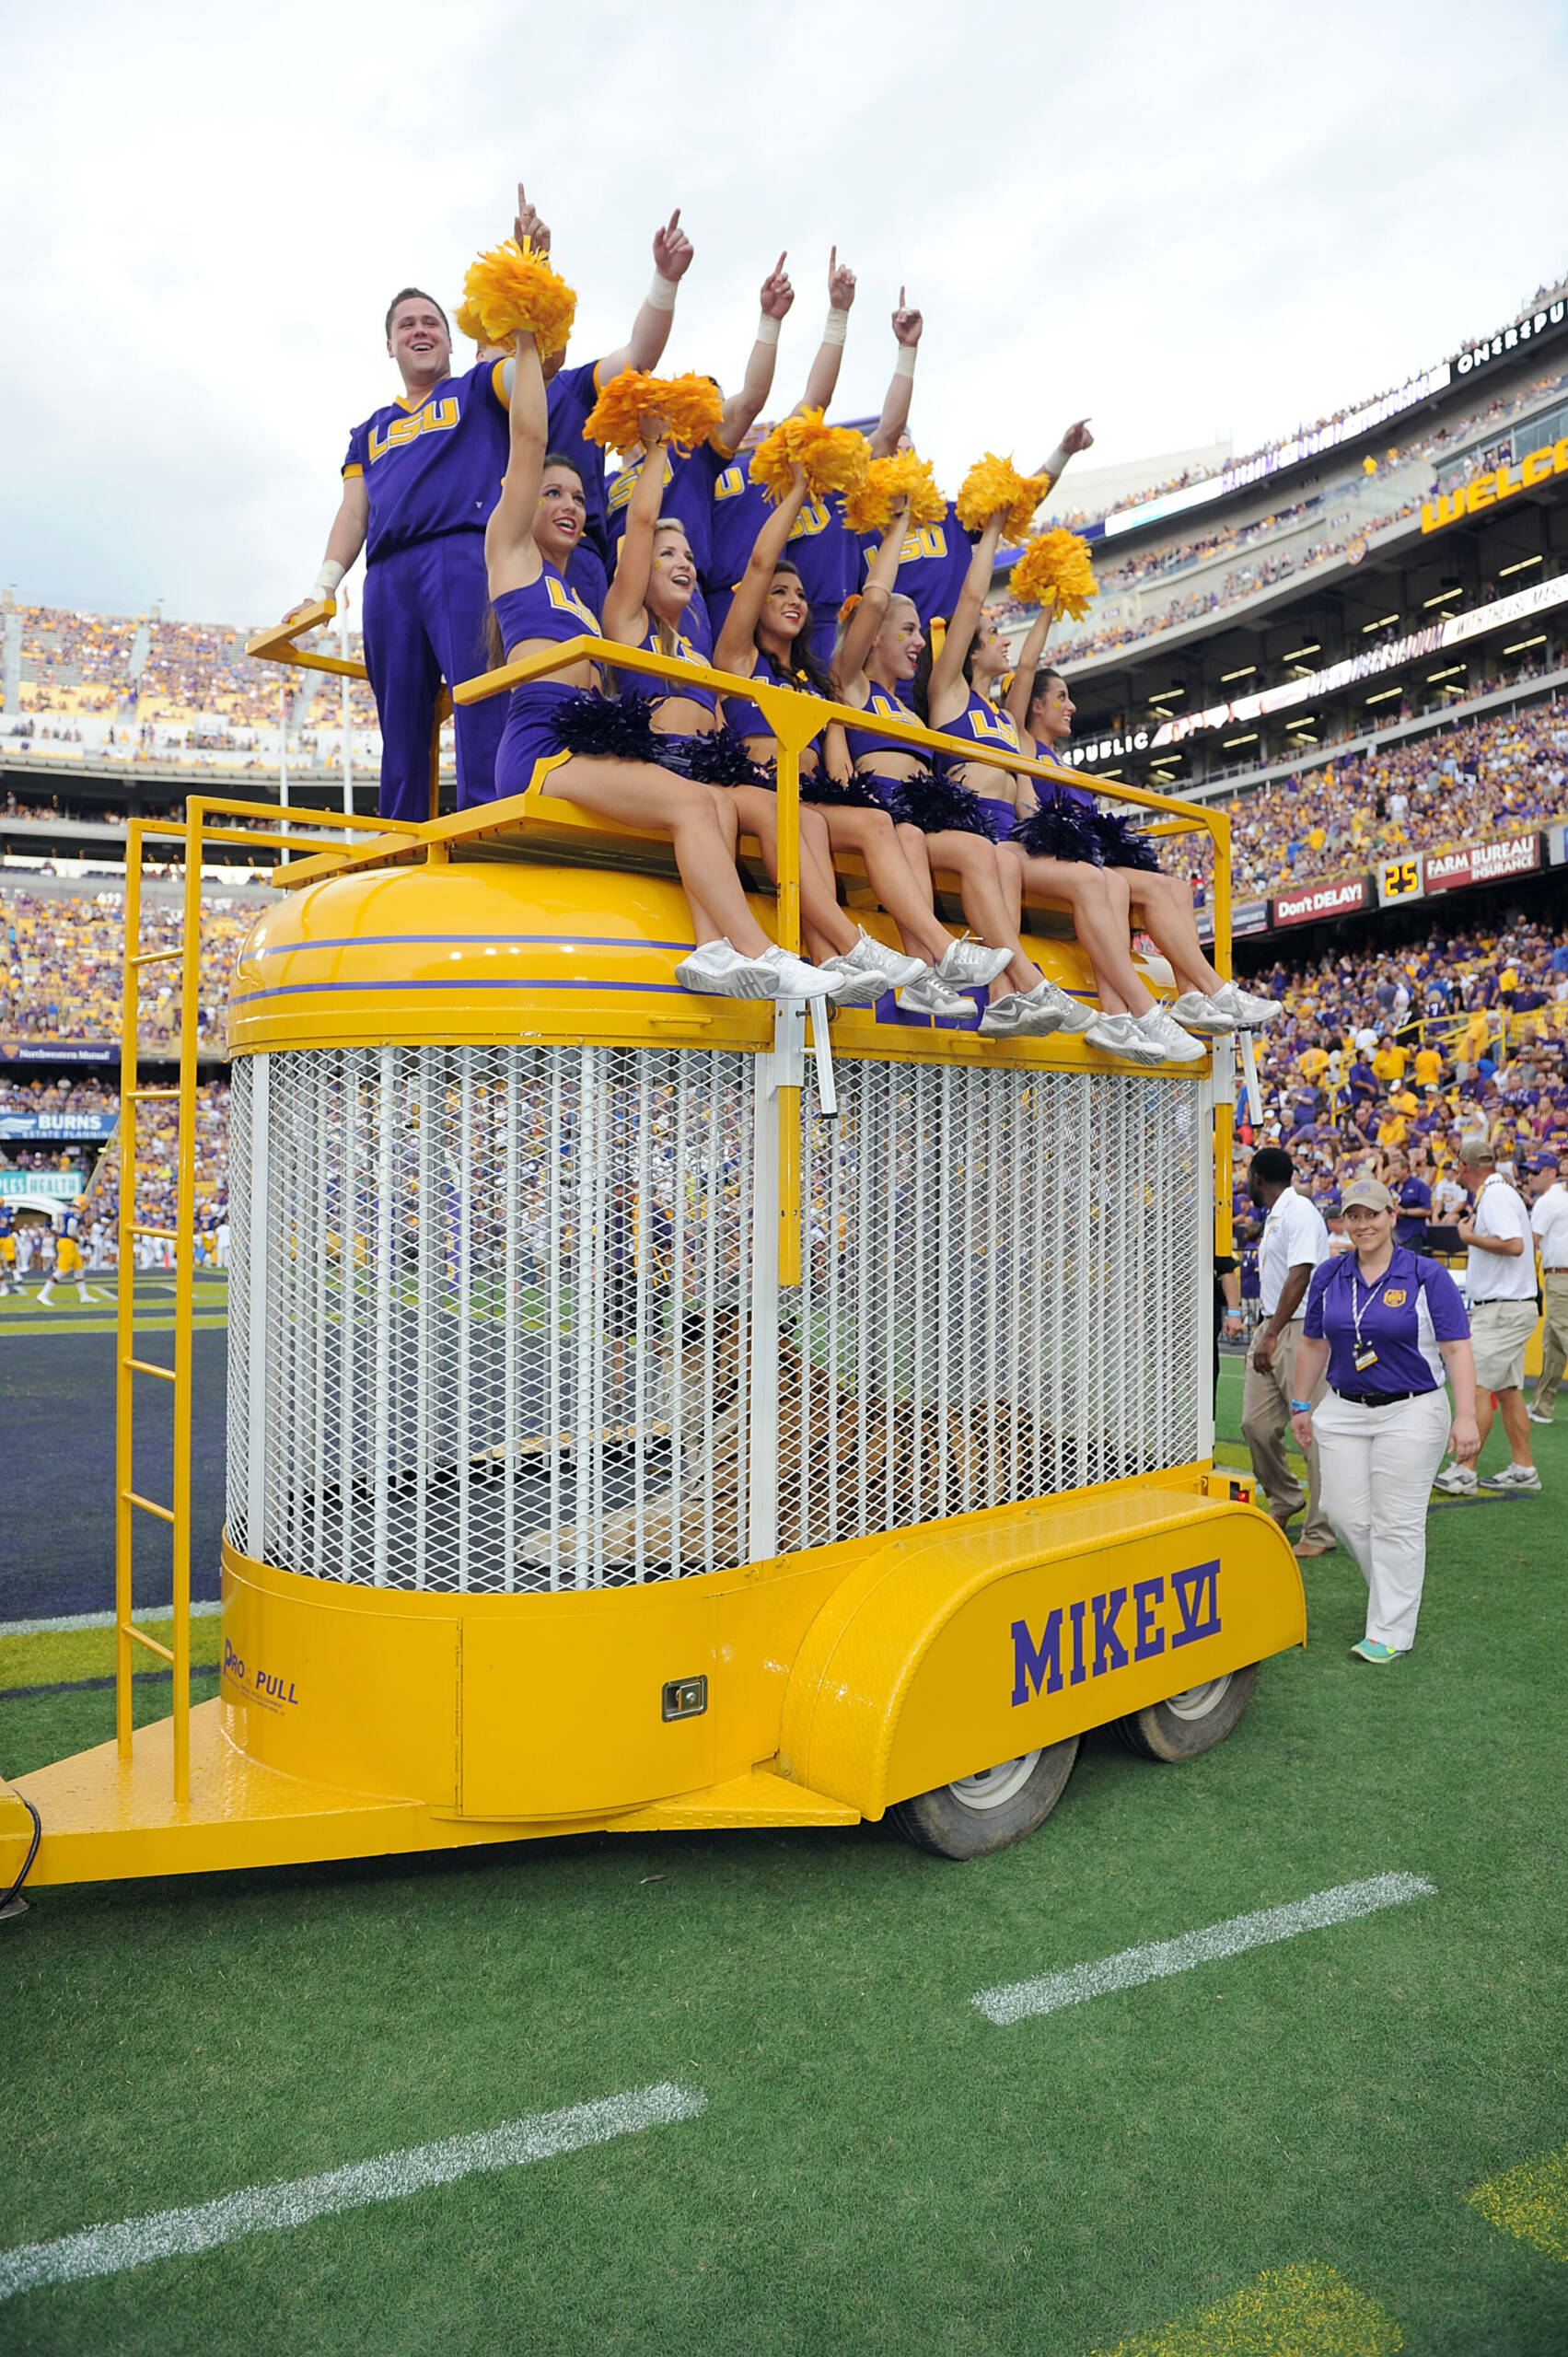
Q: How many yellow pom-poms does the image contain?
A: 6